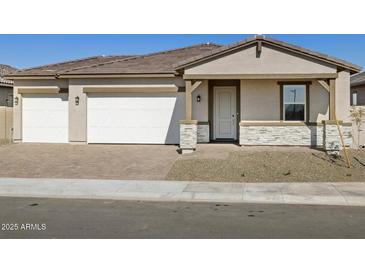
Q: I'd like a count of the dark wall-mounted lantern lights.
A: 3